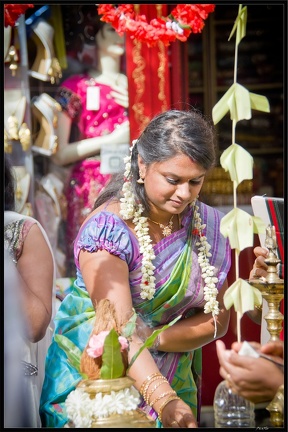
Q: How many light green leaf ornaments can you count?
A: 5